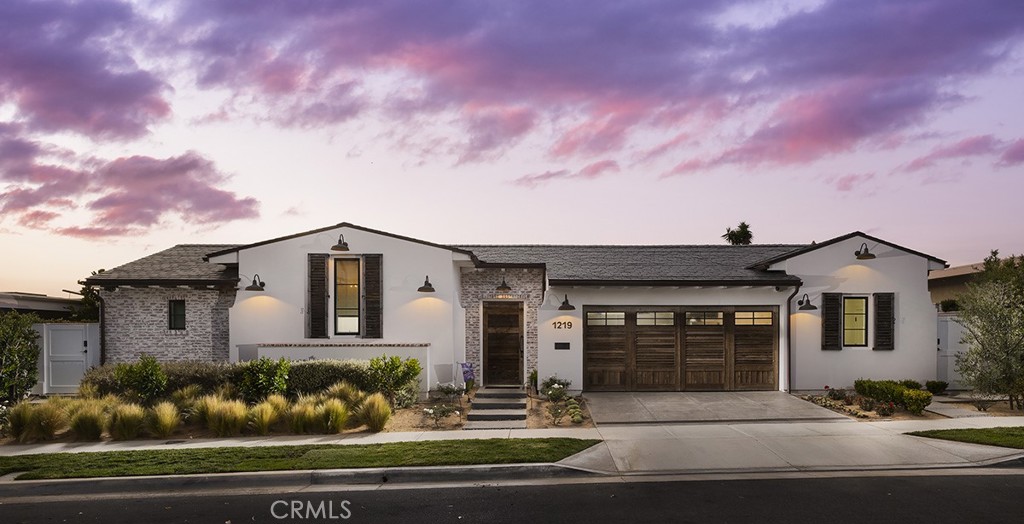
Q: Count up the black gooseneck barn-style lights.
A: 7